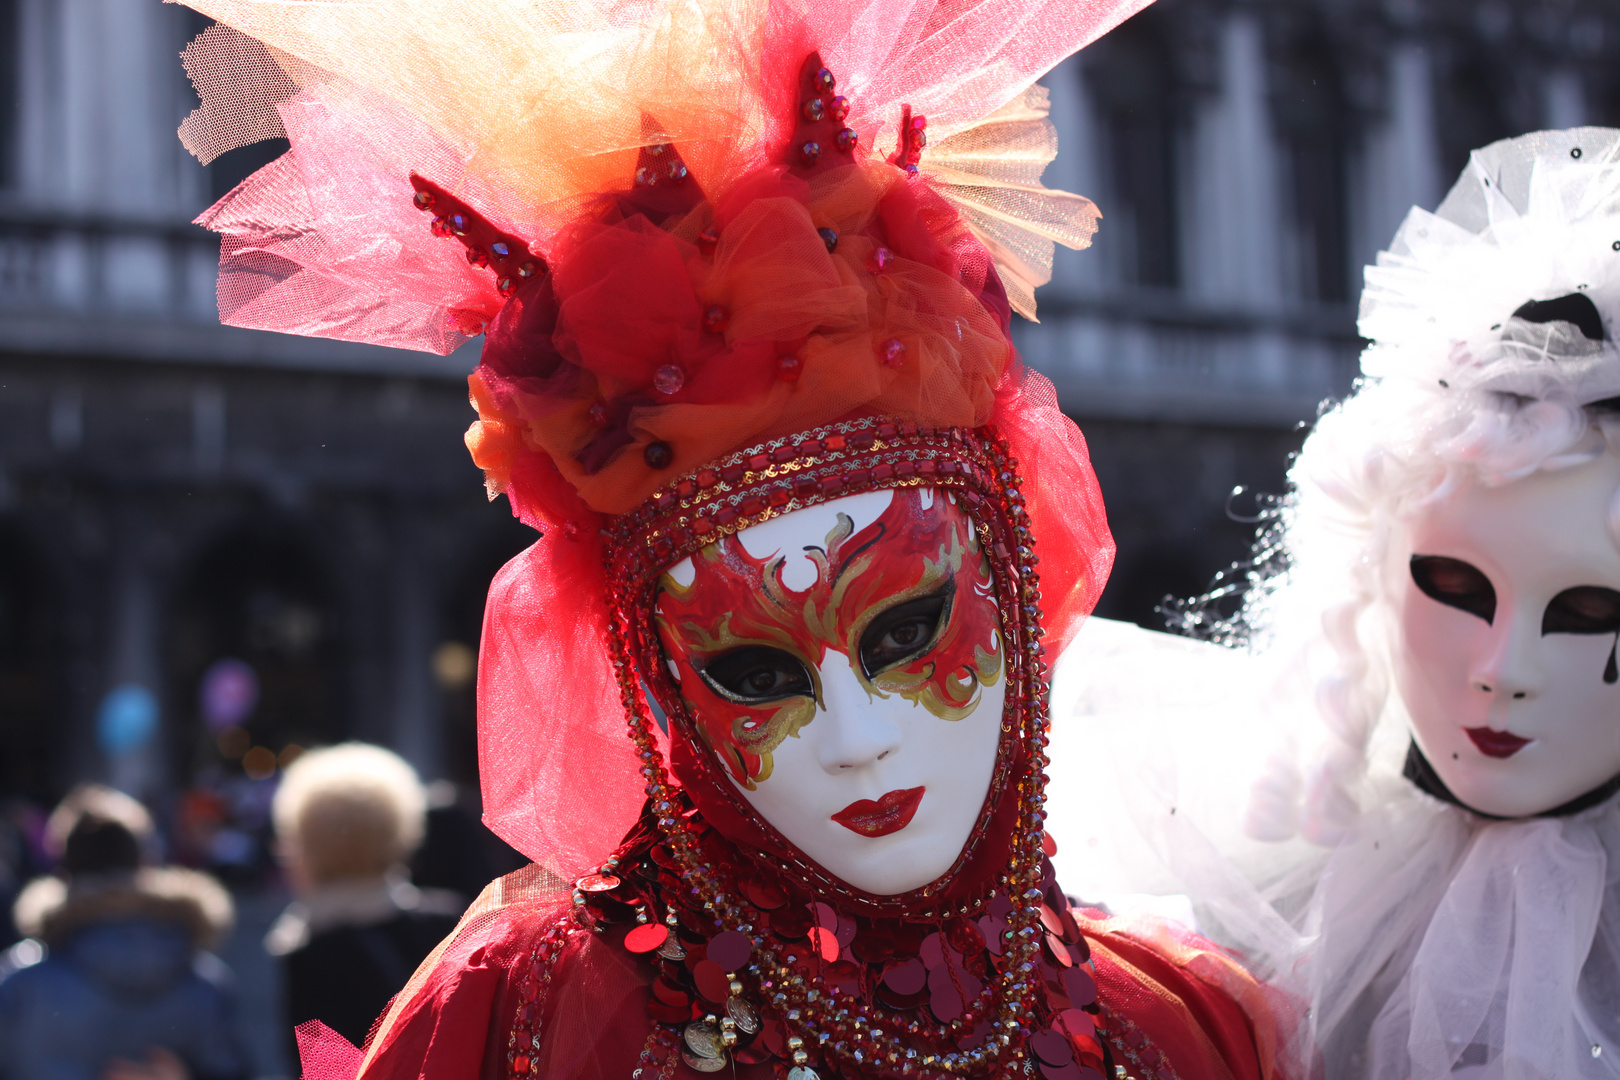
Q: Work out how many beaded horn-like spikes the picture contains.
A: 4